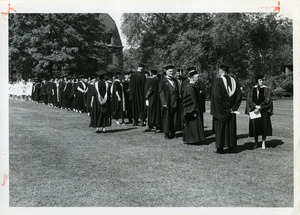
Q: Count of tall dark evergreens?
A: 0